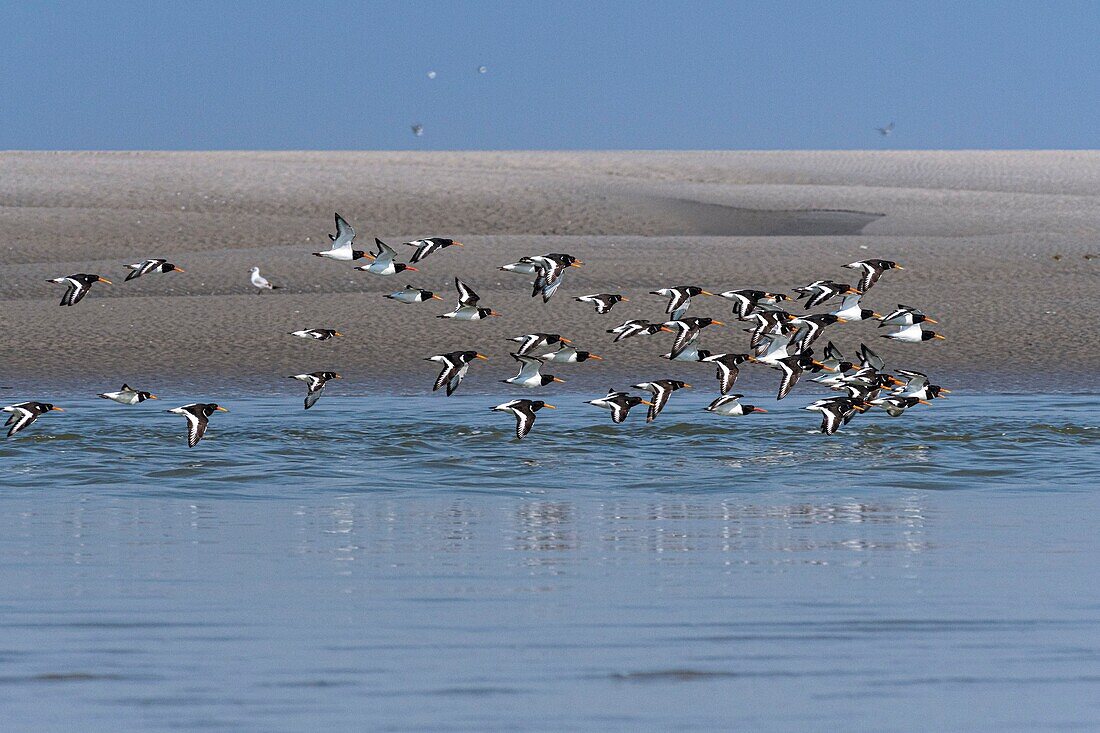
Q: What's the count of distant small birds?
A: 4